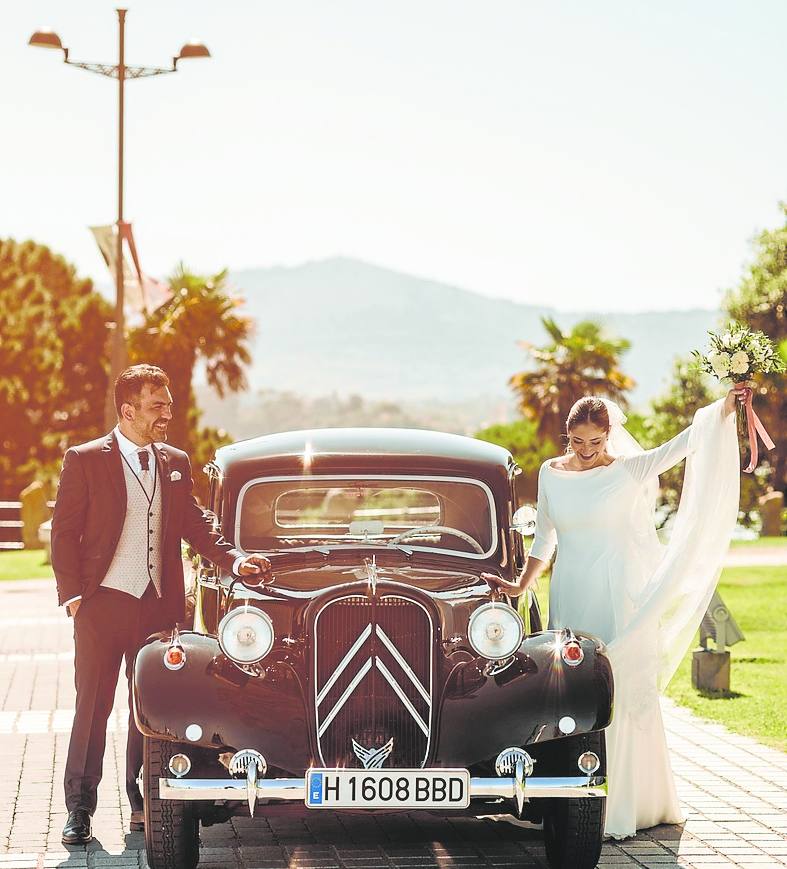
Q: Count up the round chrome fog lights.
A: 2